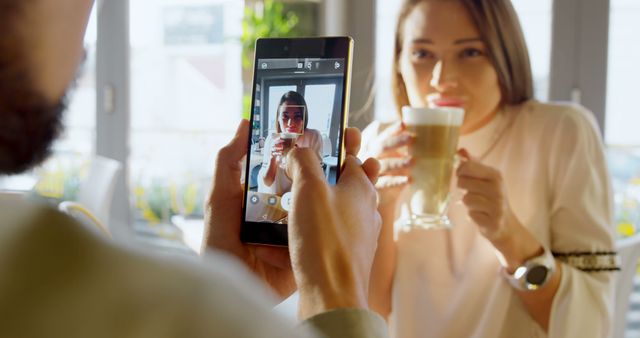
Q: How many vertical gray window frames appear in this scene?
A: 3